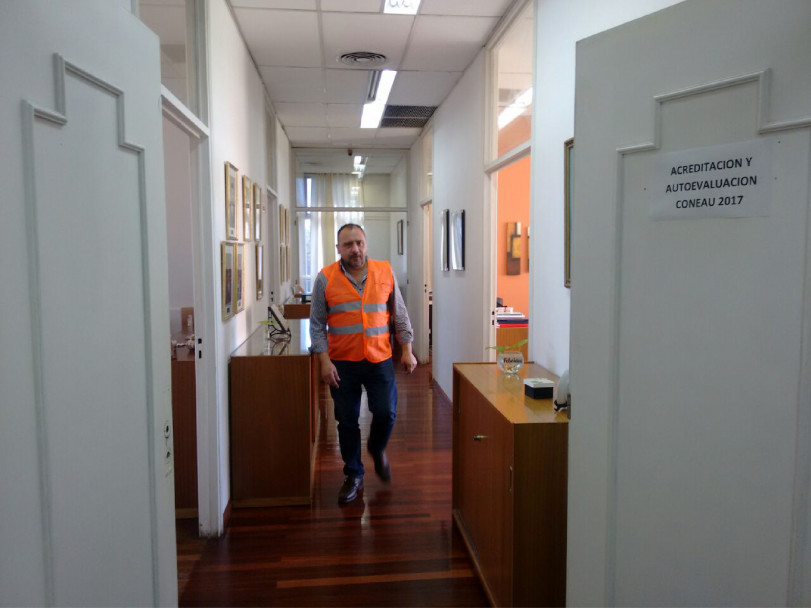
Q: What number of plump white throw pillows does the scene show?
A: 0